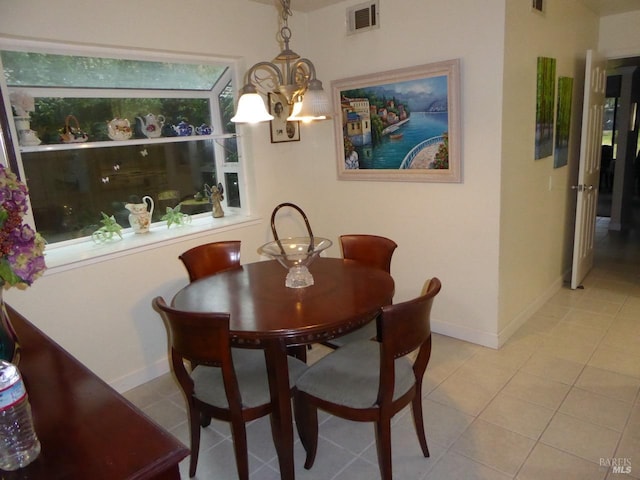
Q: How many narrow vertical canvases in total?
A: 2